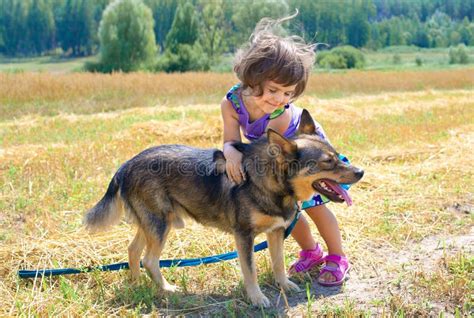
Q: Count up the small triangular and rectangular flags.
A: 0